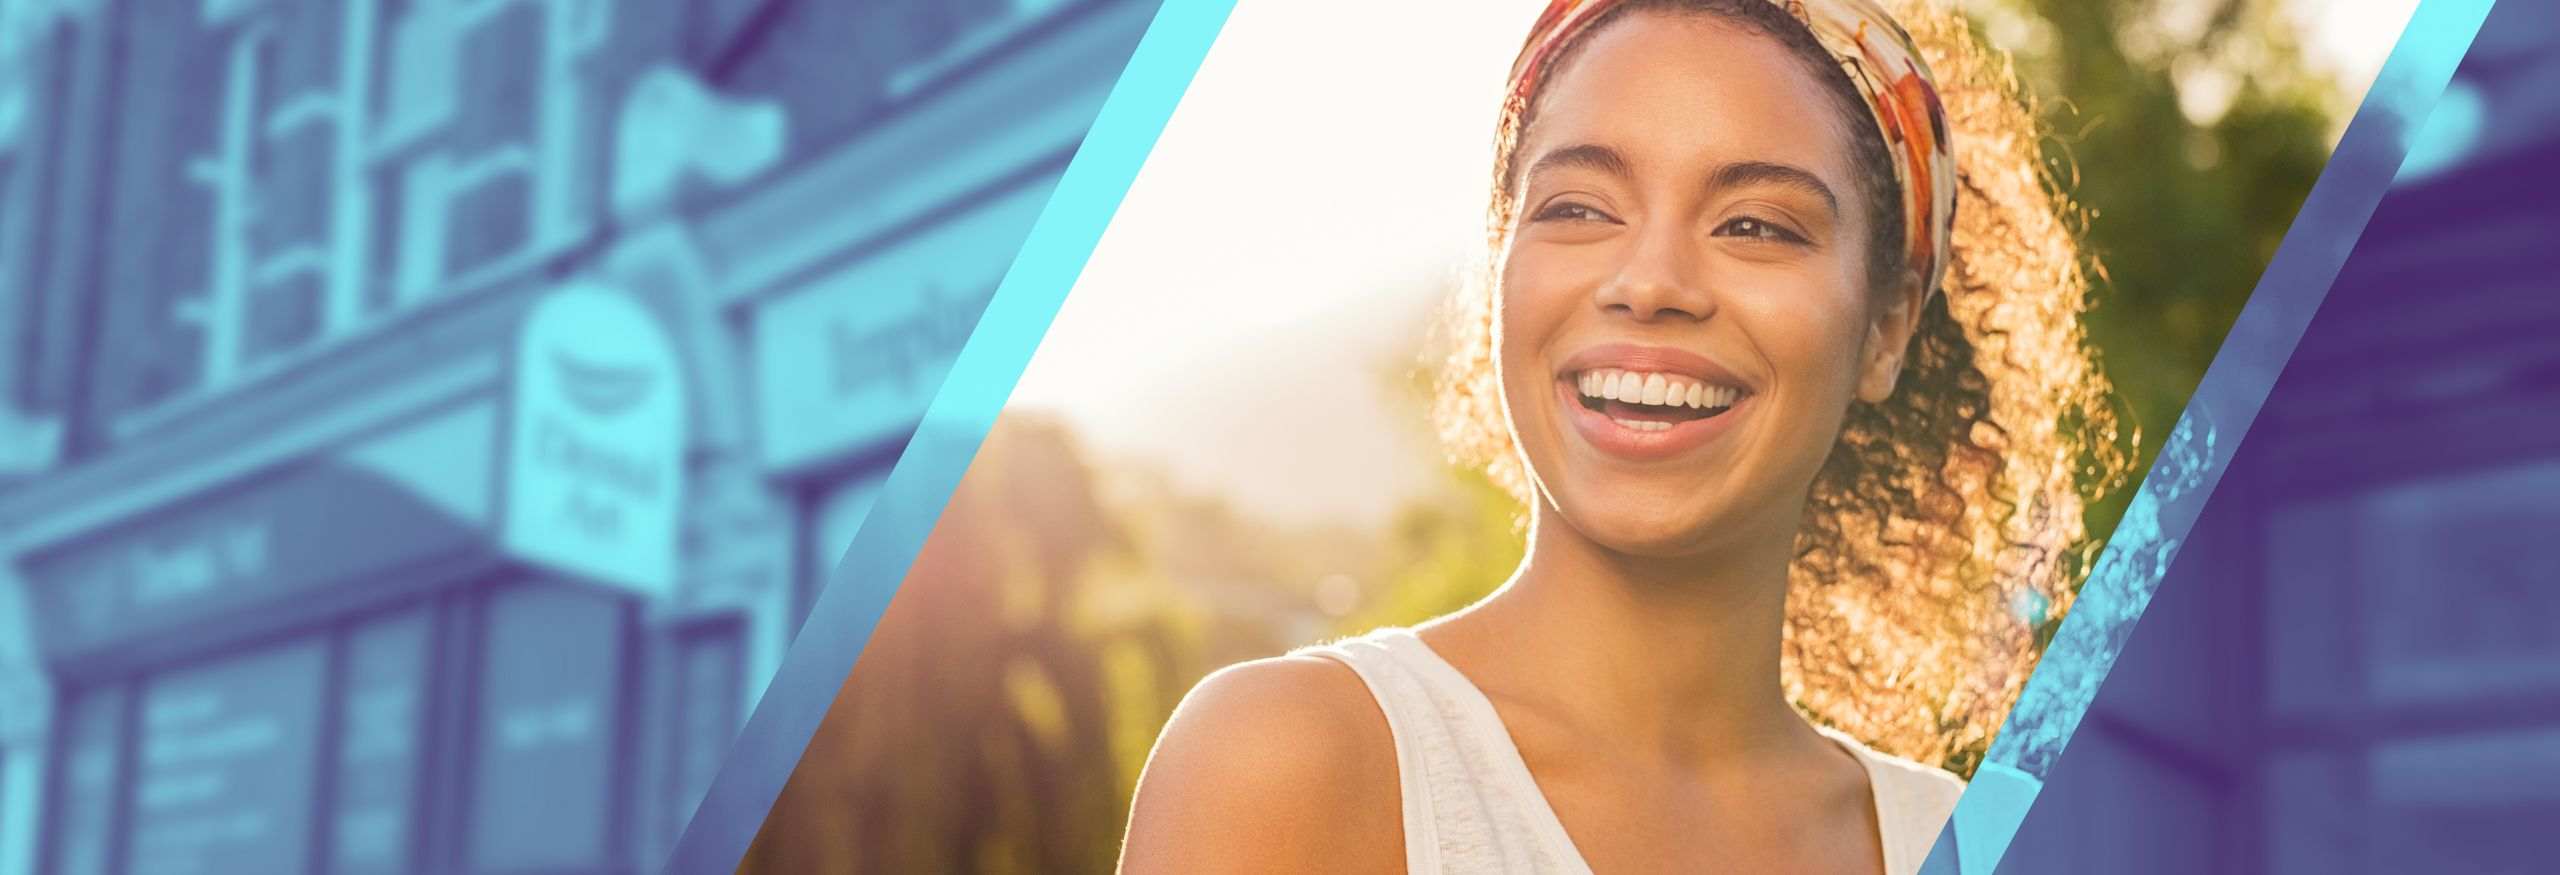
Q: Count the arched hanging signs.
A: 1